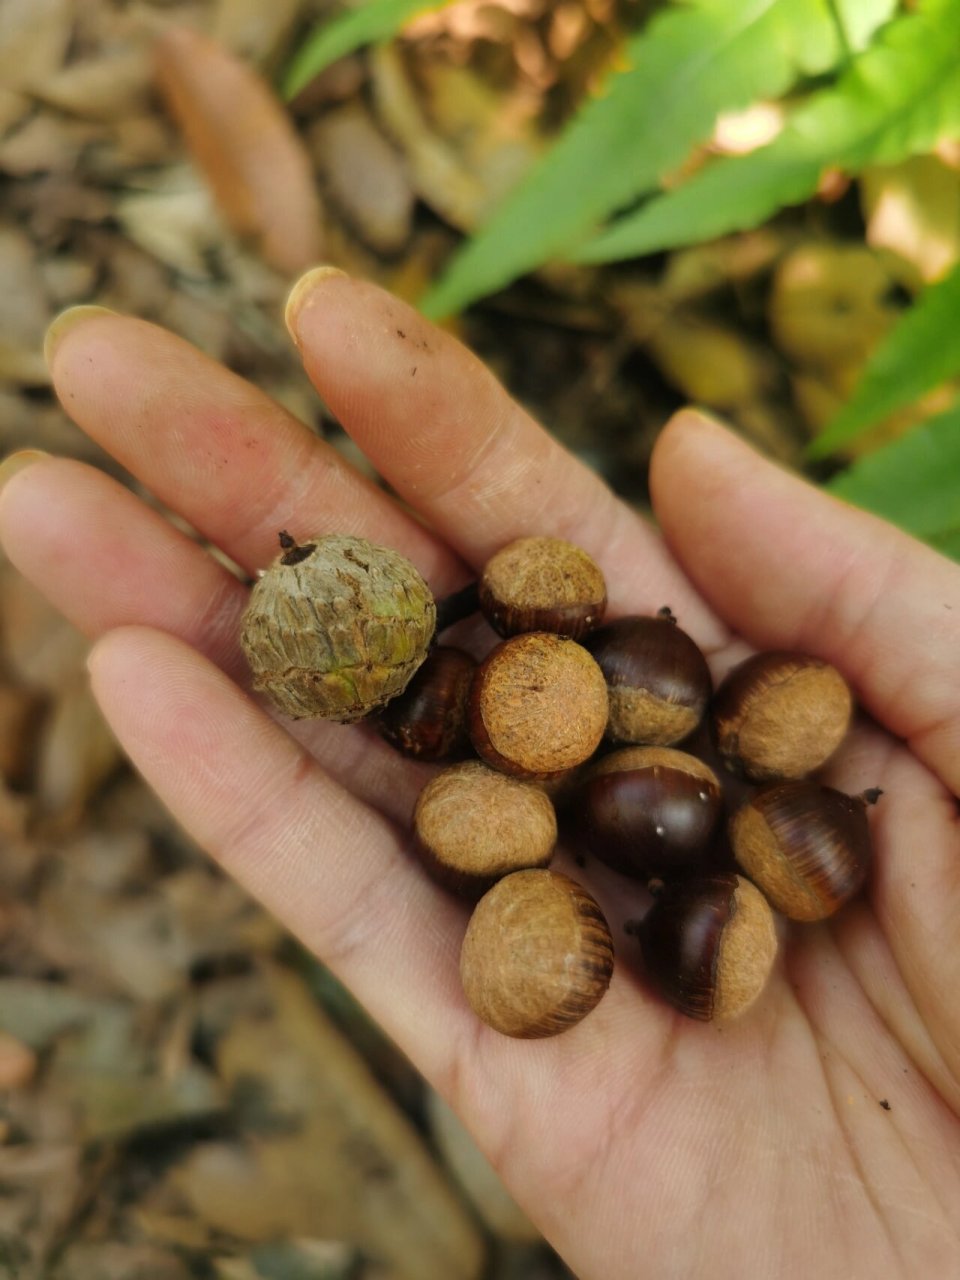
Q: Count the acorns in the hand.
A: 11